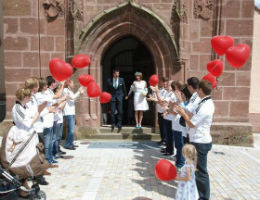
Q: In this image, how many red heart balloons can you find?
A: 11